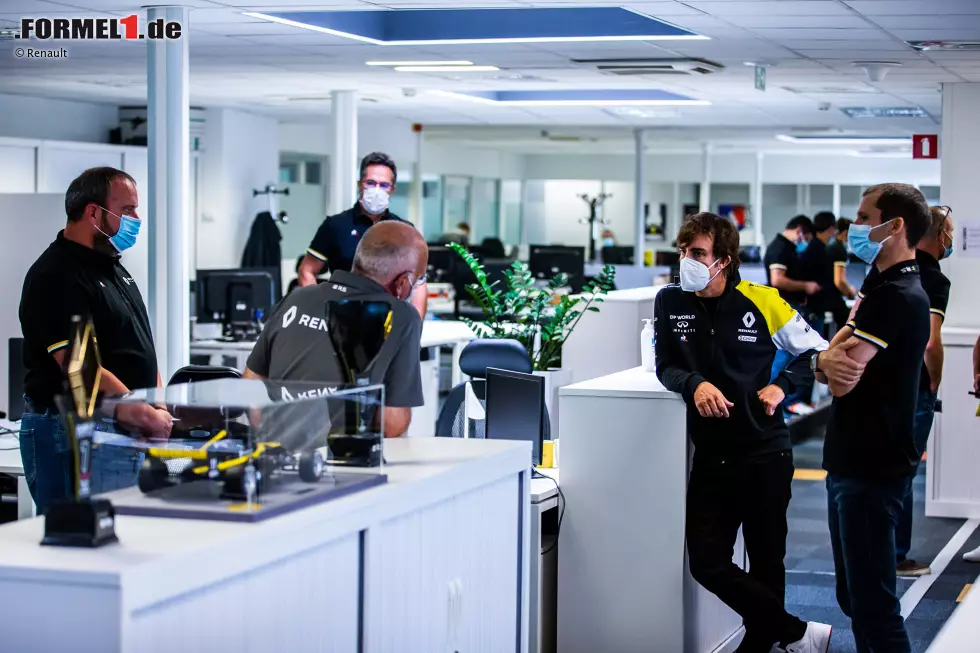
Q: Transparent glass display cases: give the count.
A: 1